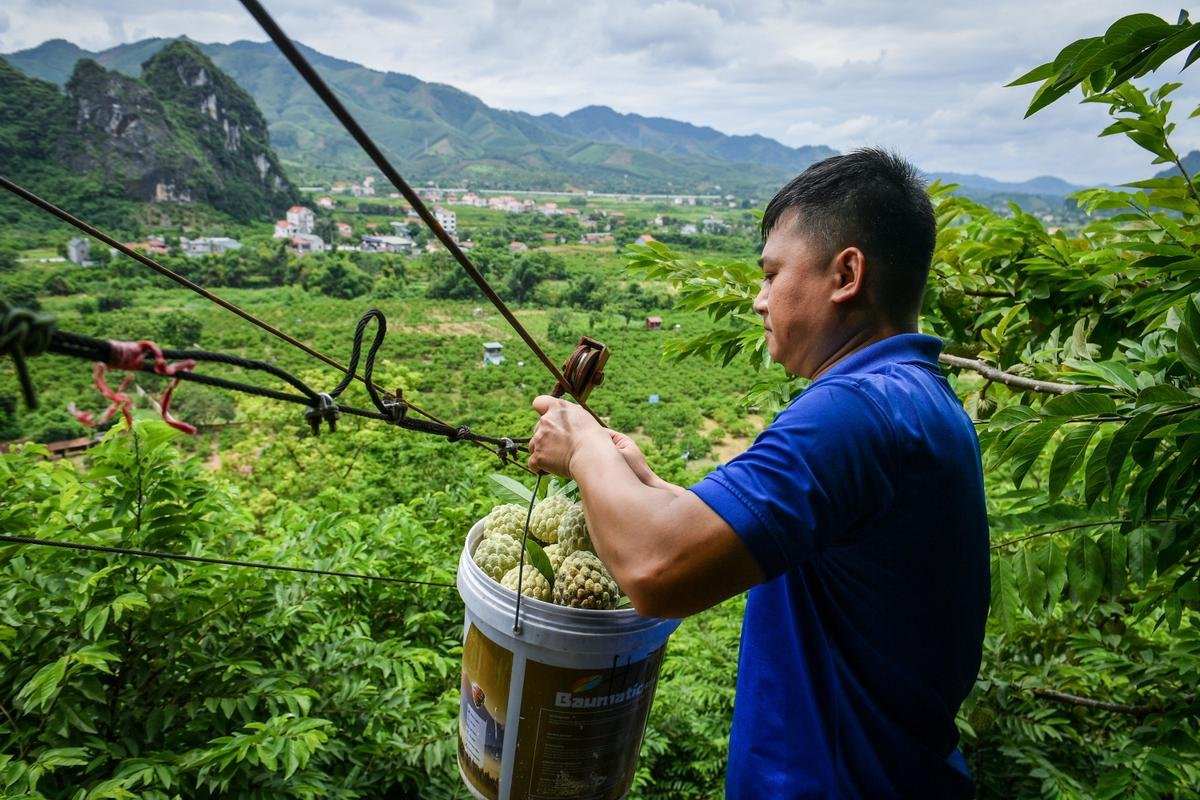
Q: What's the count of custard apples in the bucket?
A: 7